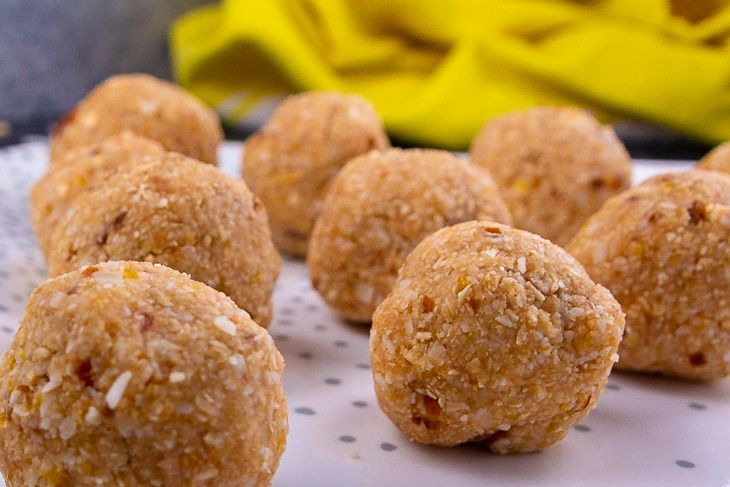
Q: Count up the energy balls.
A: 10